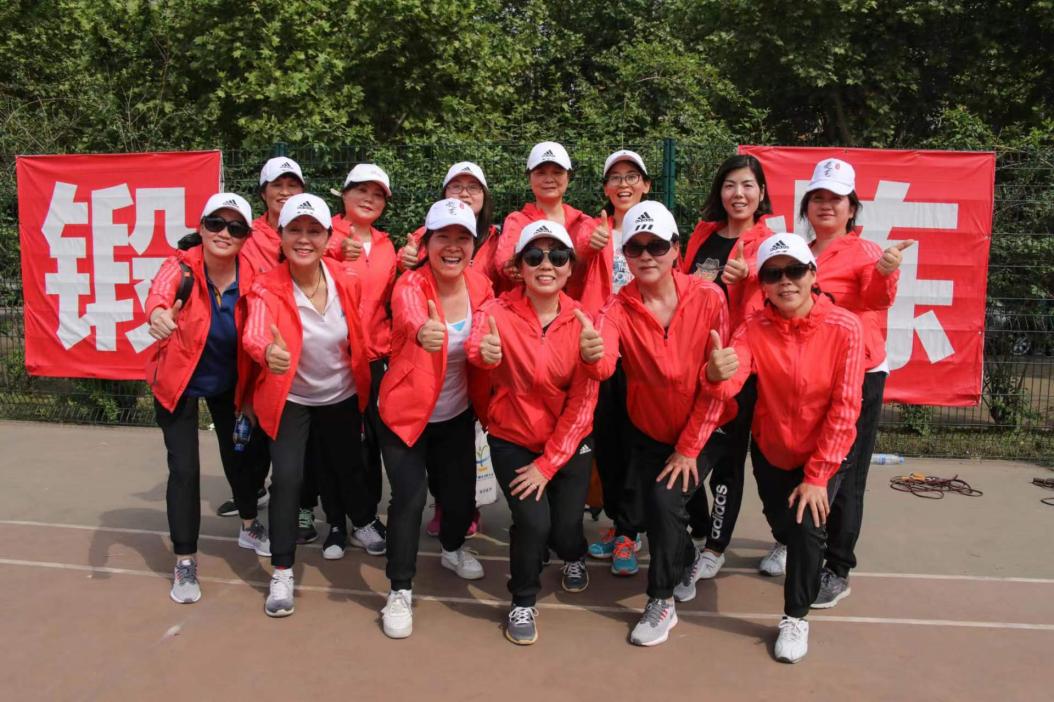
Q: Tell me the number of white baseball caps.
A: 12